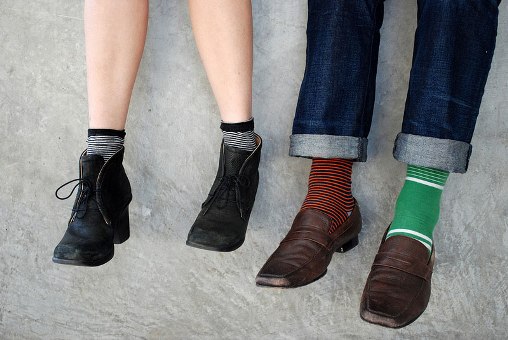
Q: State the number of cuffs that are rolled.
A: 2